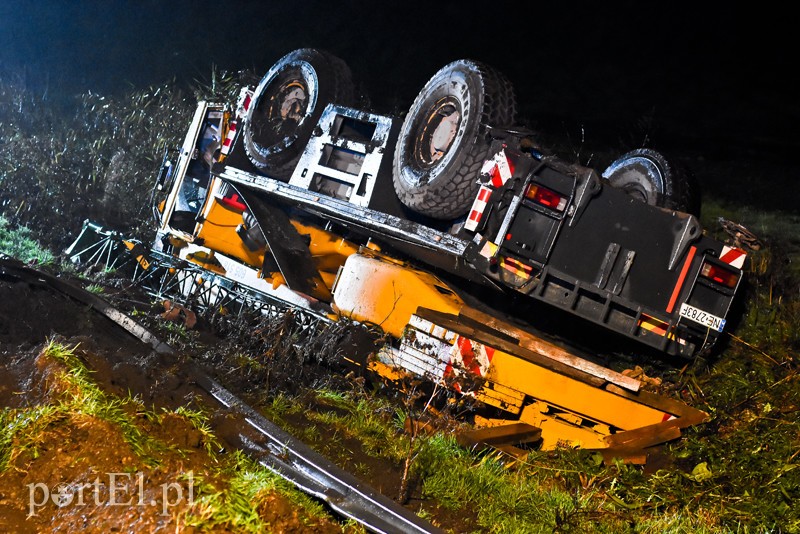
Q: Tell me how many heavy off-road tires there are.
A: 3